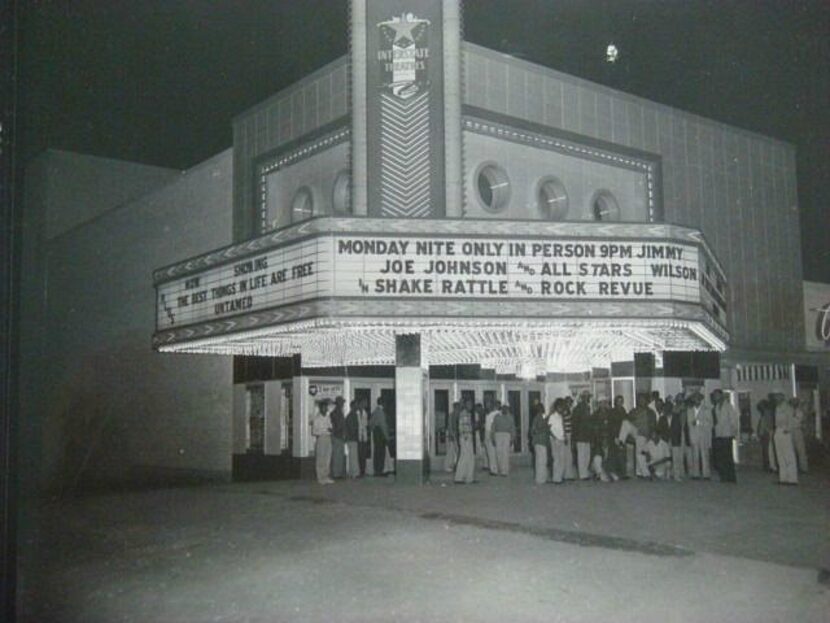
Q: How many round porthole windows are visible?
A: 5